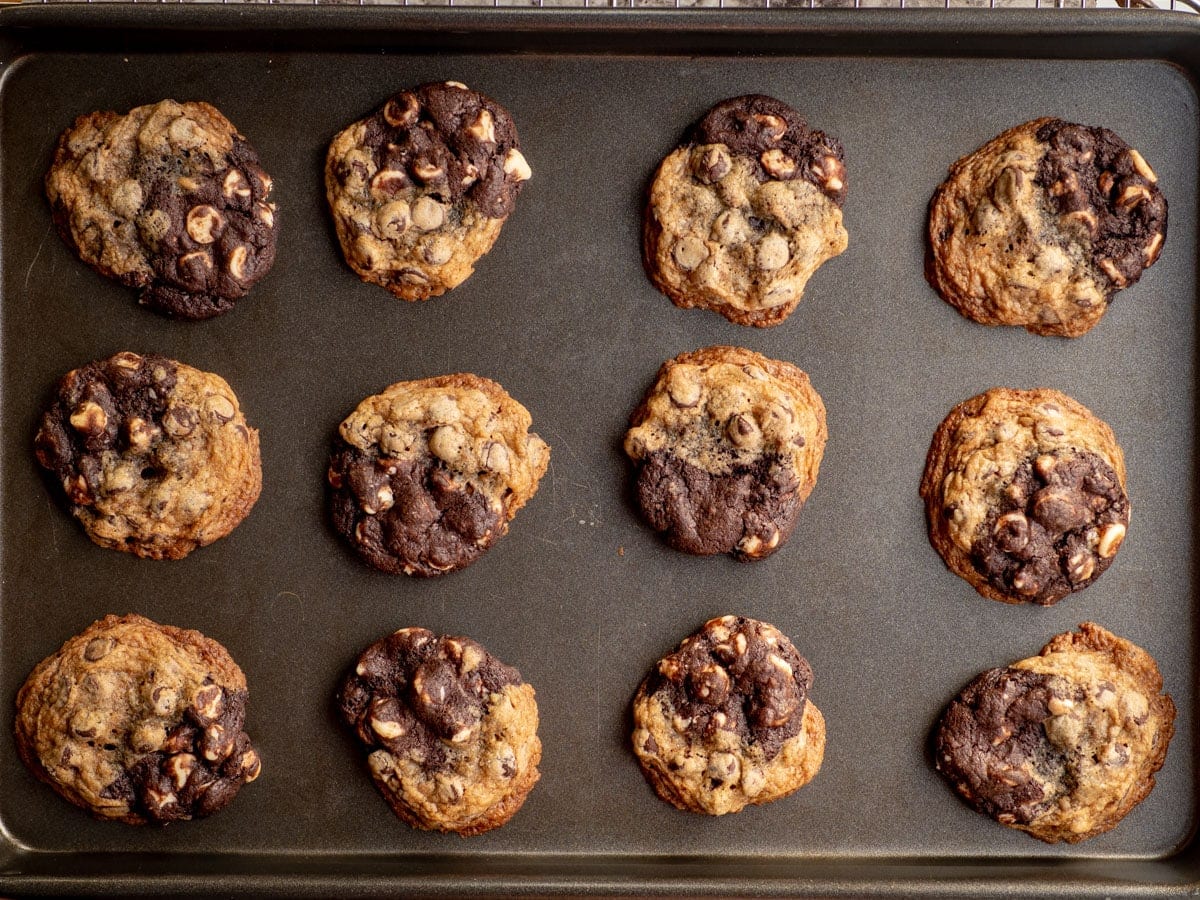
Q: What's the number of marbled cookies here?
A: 12